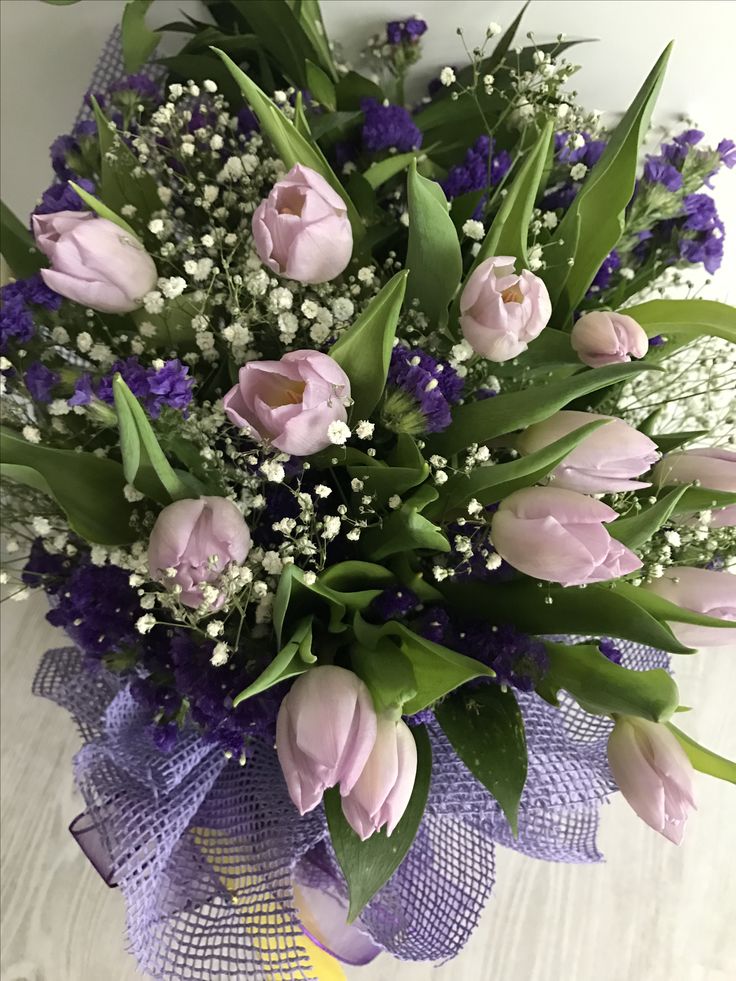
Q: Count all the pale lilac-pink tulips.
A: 13